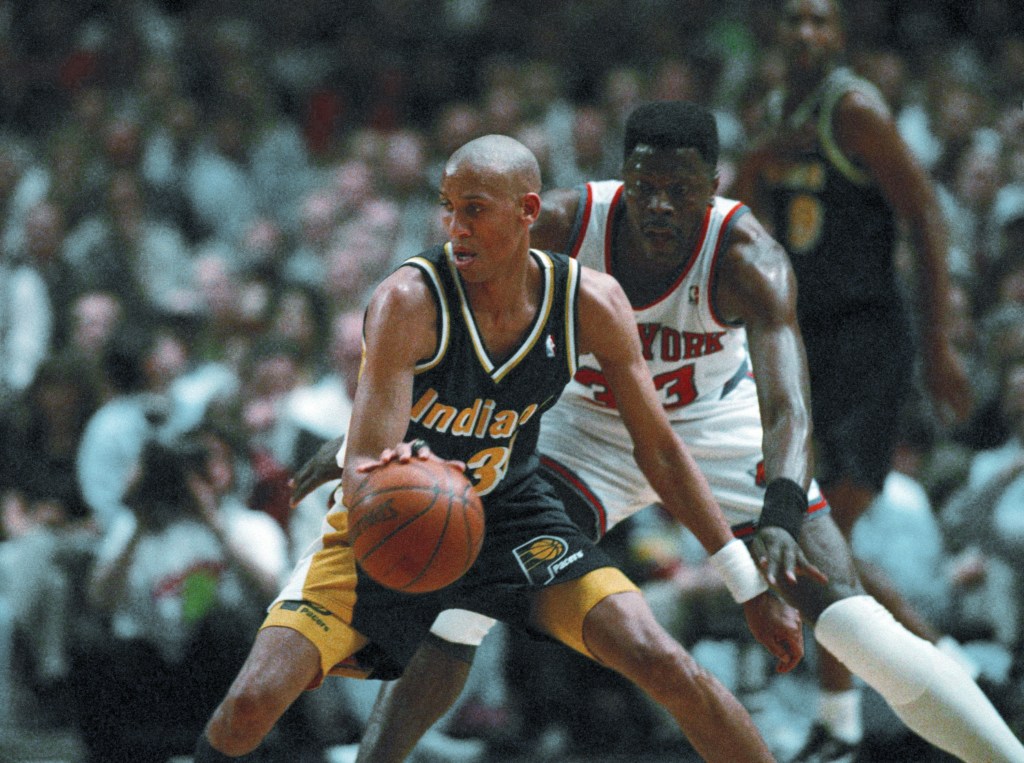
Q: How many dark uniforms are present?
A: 2